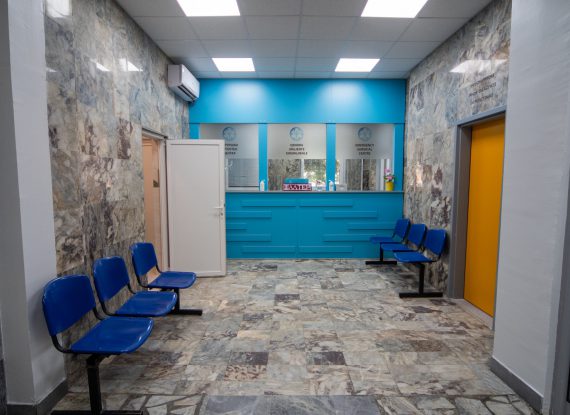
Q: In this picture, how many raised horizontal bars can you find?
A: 10